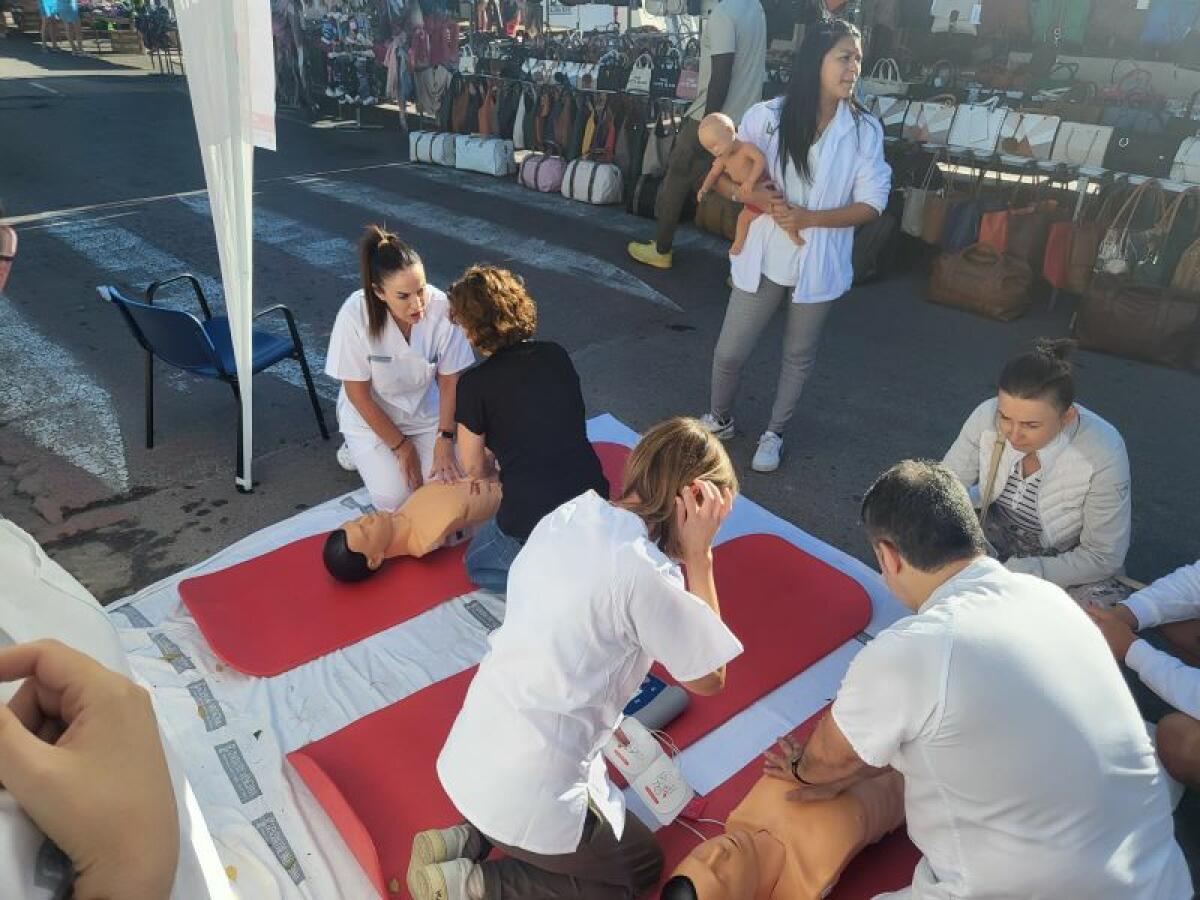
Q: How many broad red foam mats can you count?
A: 3